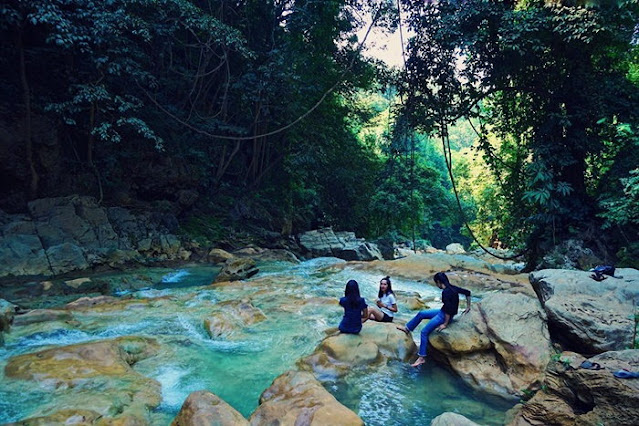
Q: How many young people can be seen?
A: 3